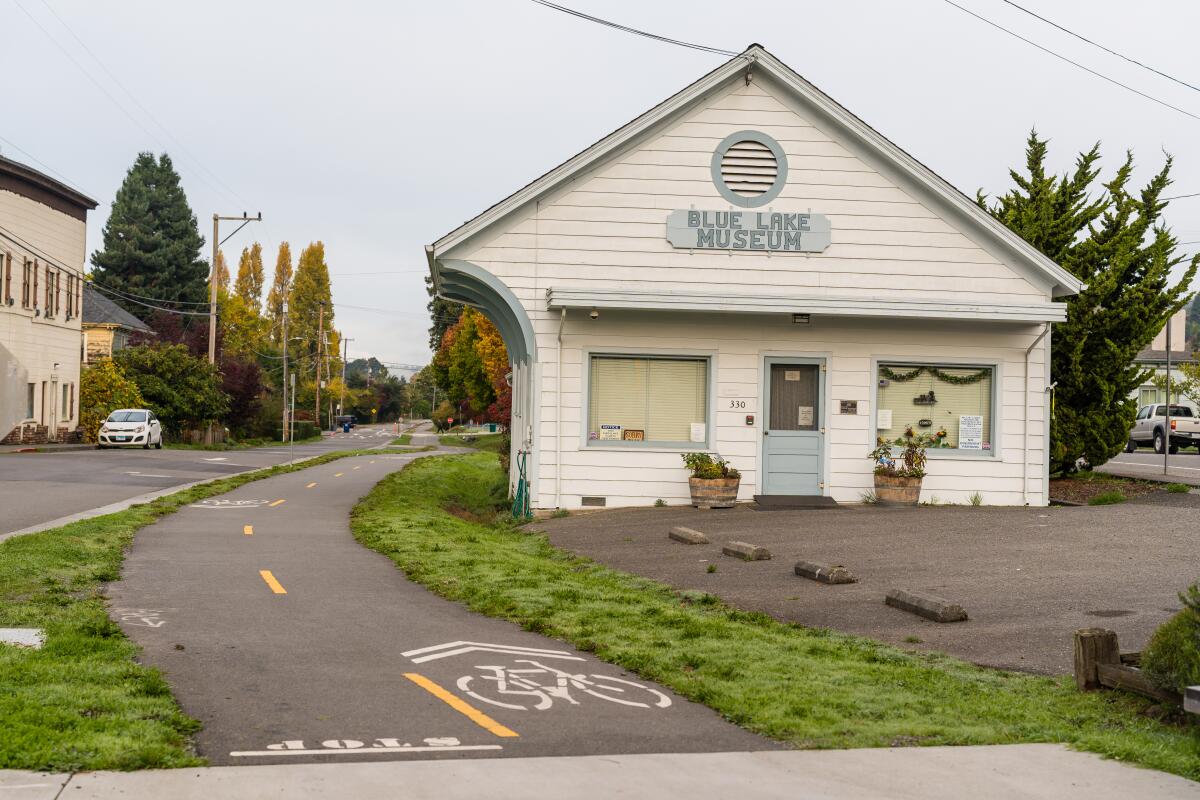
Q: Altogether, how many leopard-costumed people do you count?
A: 0